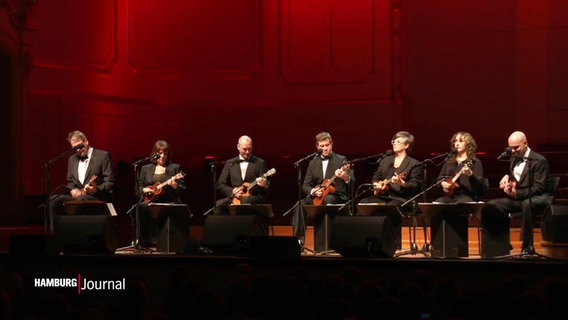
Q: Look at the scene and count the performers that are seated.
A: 7